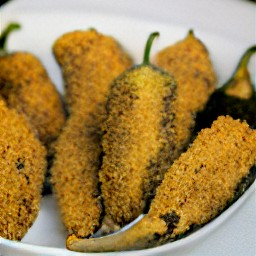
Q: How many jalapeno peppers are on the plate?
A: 7